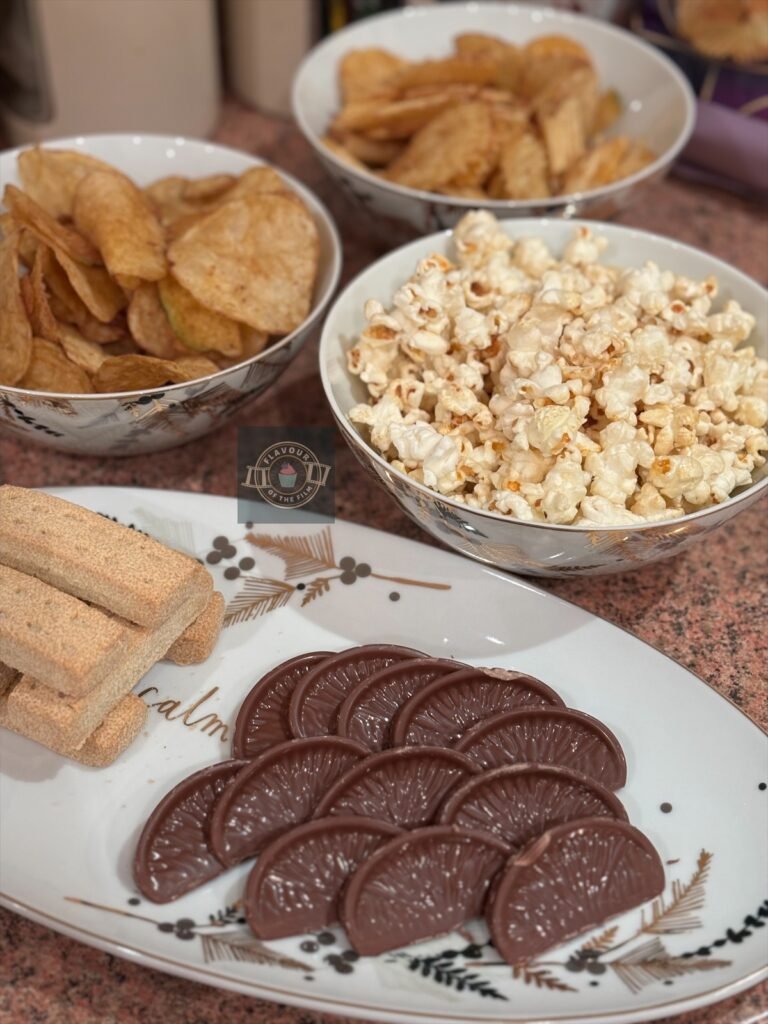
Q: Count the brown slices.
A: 12